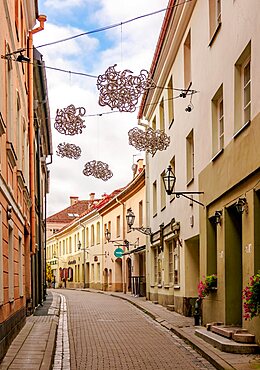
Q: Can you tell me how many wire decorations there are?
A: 5